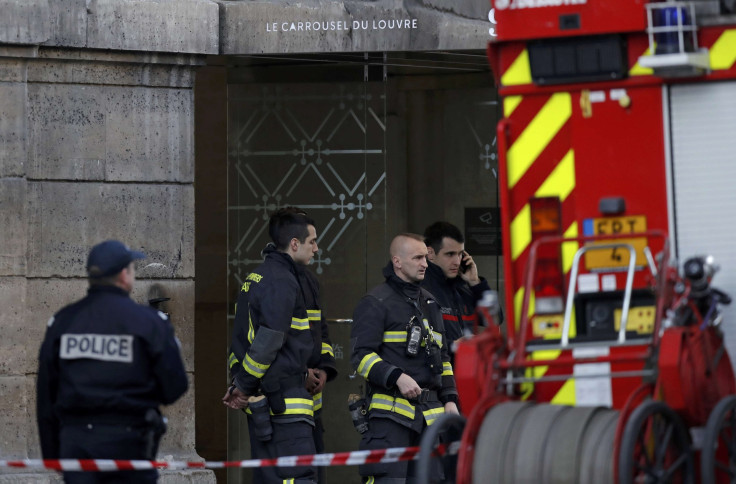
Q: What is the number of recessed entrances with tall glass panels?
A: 1